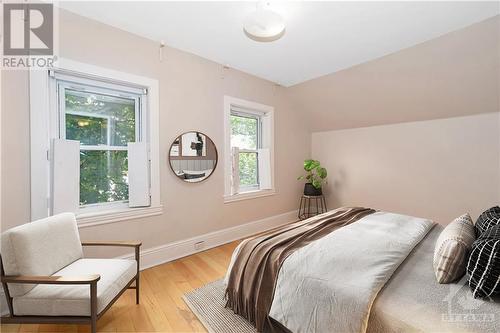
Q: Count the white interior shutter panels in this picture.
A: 4